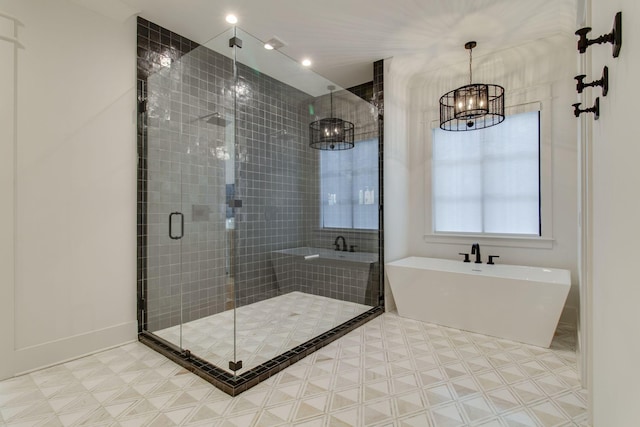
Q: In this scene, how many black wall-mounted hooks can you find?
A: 3